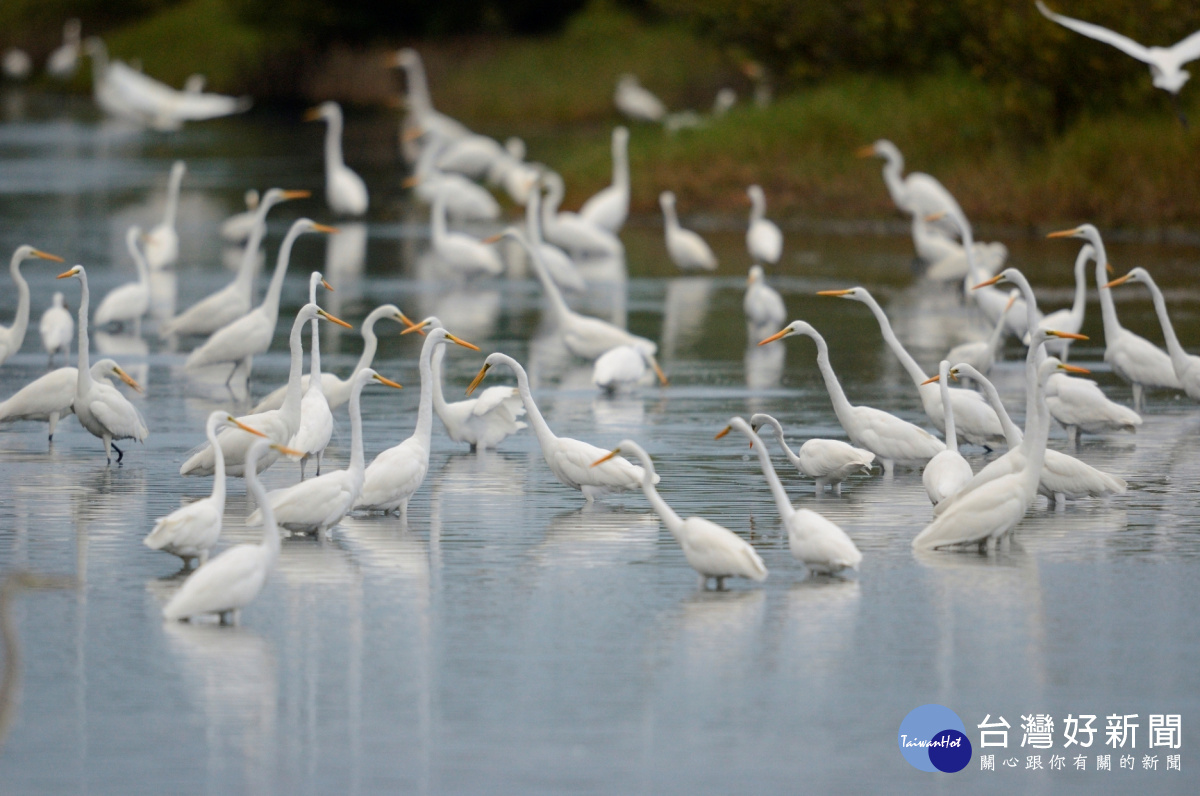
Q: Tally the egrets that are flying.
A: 1